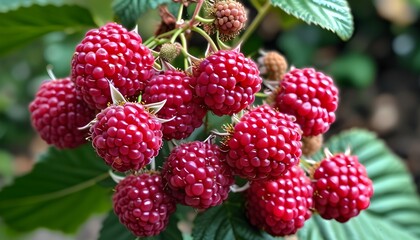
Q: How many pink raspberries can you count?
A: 11